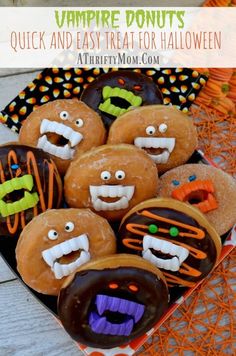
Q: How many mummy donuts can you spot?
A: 0